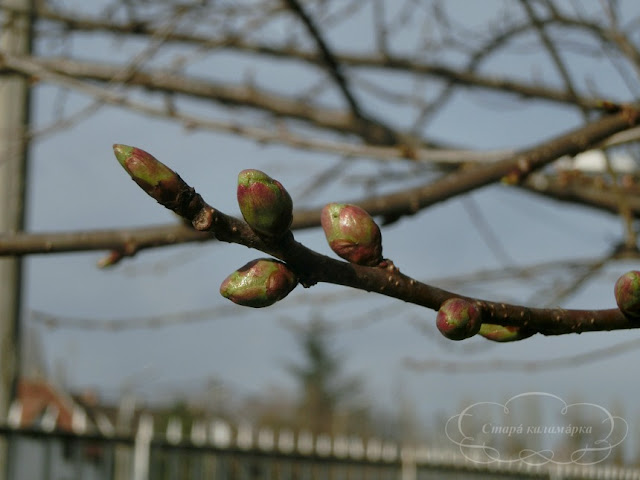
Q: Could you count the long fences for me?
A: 1